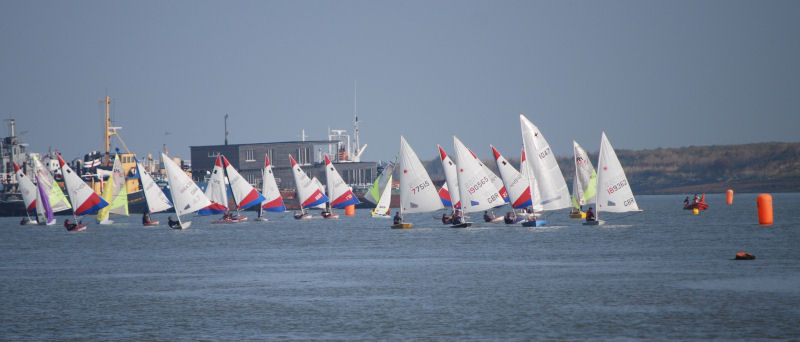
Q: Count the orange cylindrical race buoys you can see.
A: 3